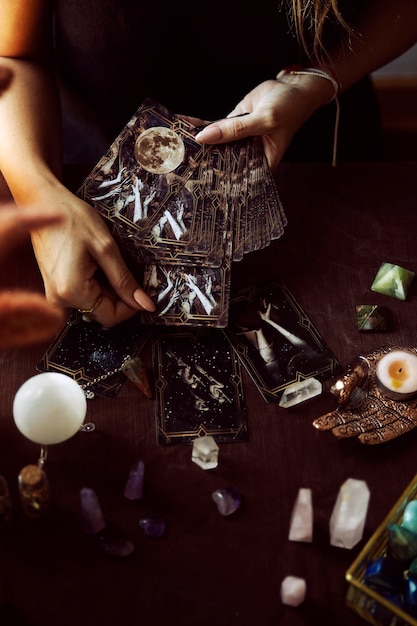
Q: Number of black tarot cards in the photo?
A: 3